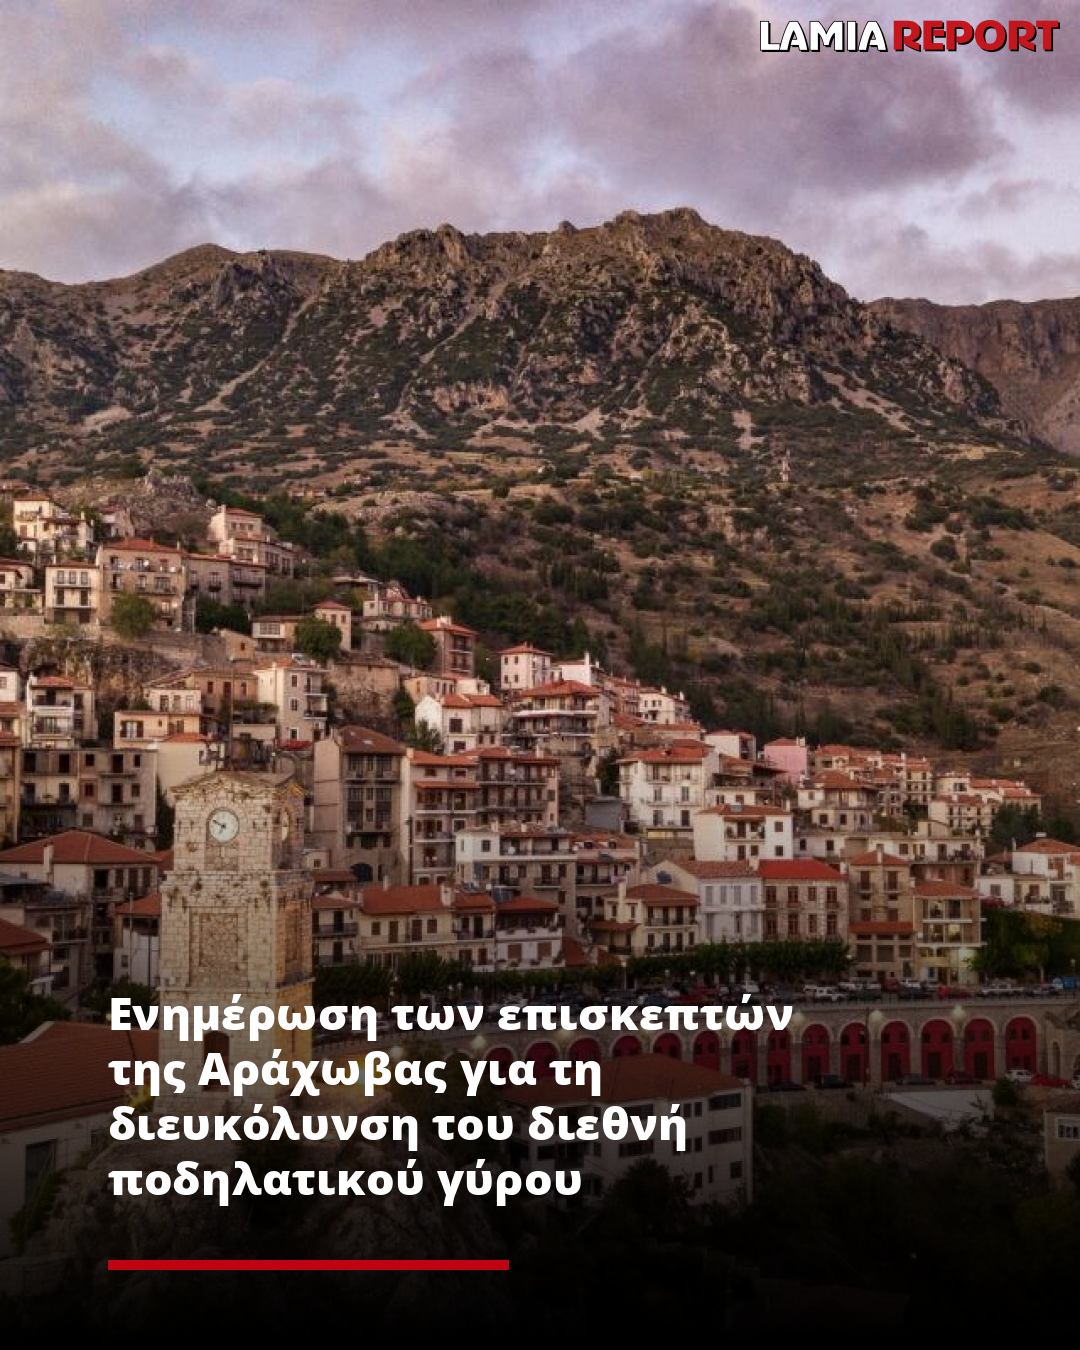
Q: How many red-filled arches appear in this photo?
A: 14